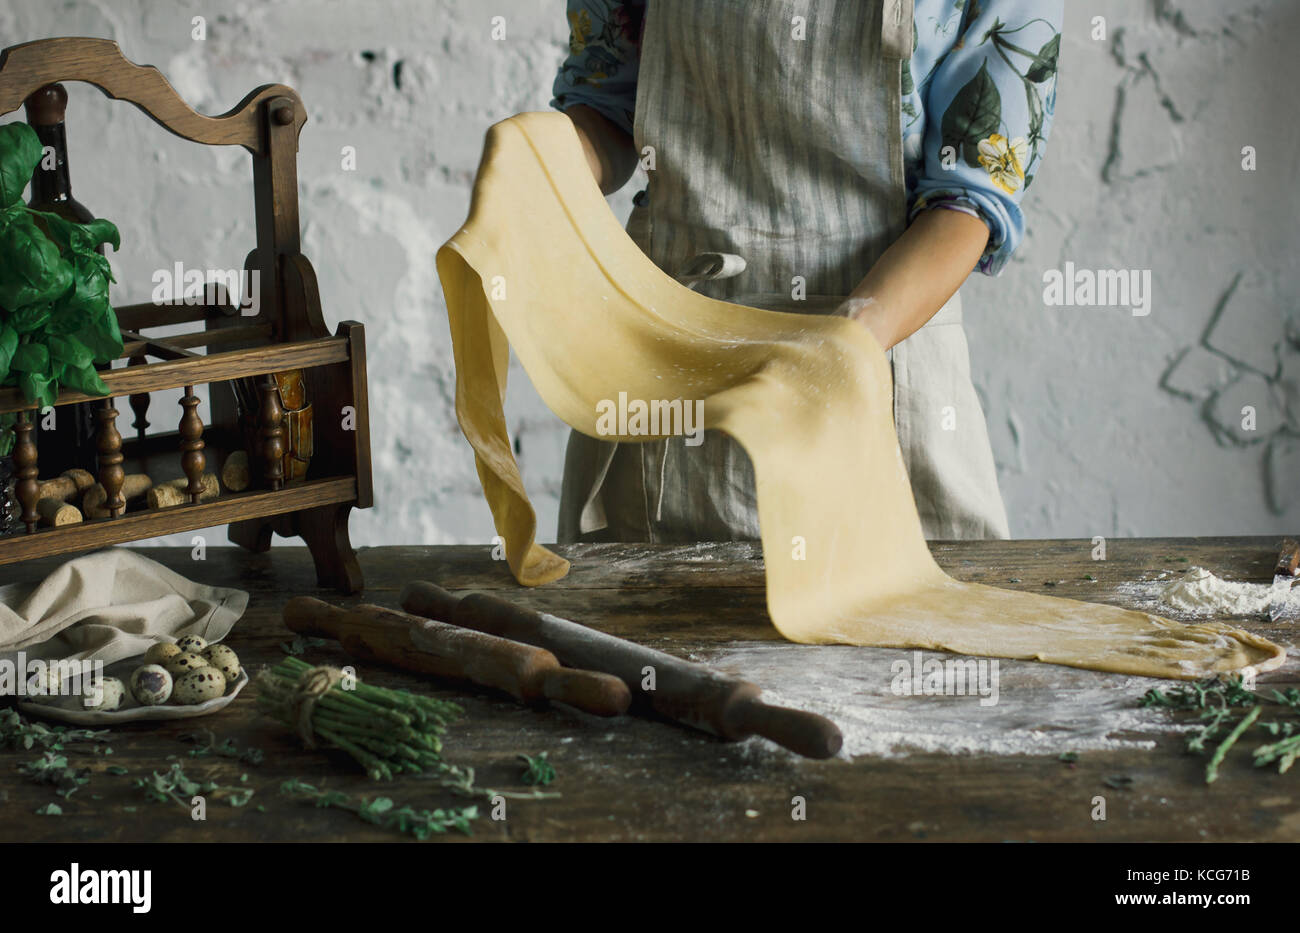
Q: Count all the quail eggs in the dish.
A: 8